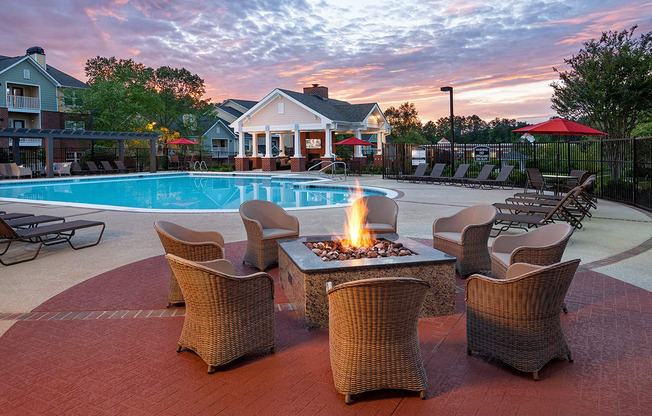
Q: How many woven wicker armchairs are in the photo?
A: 8